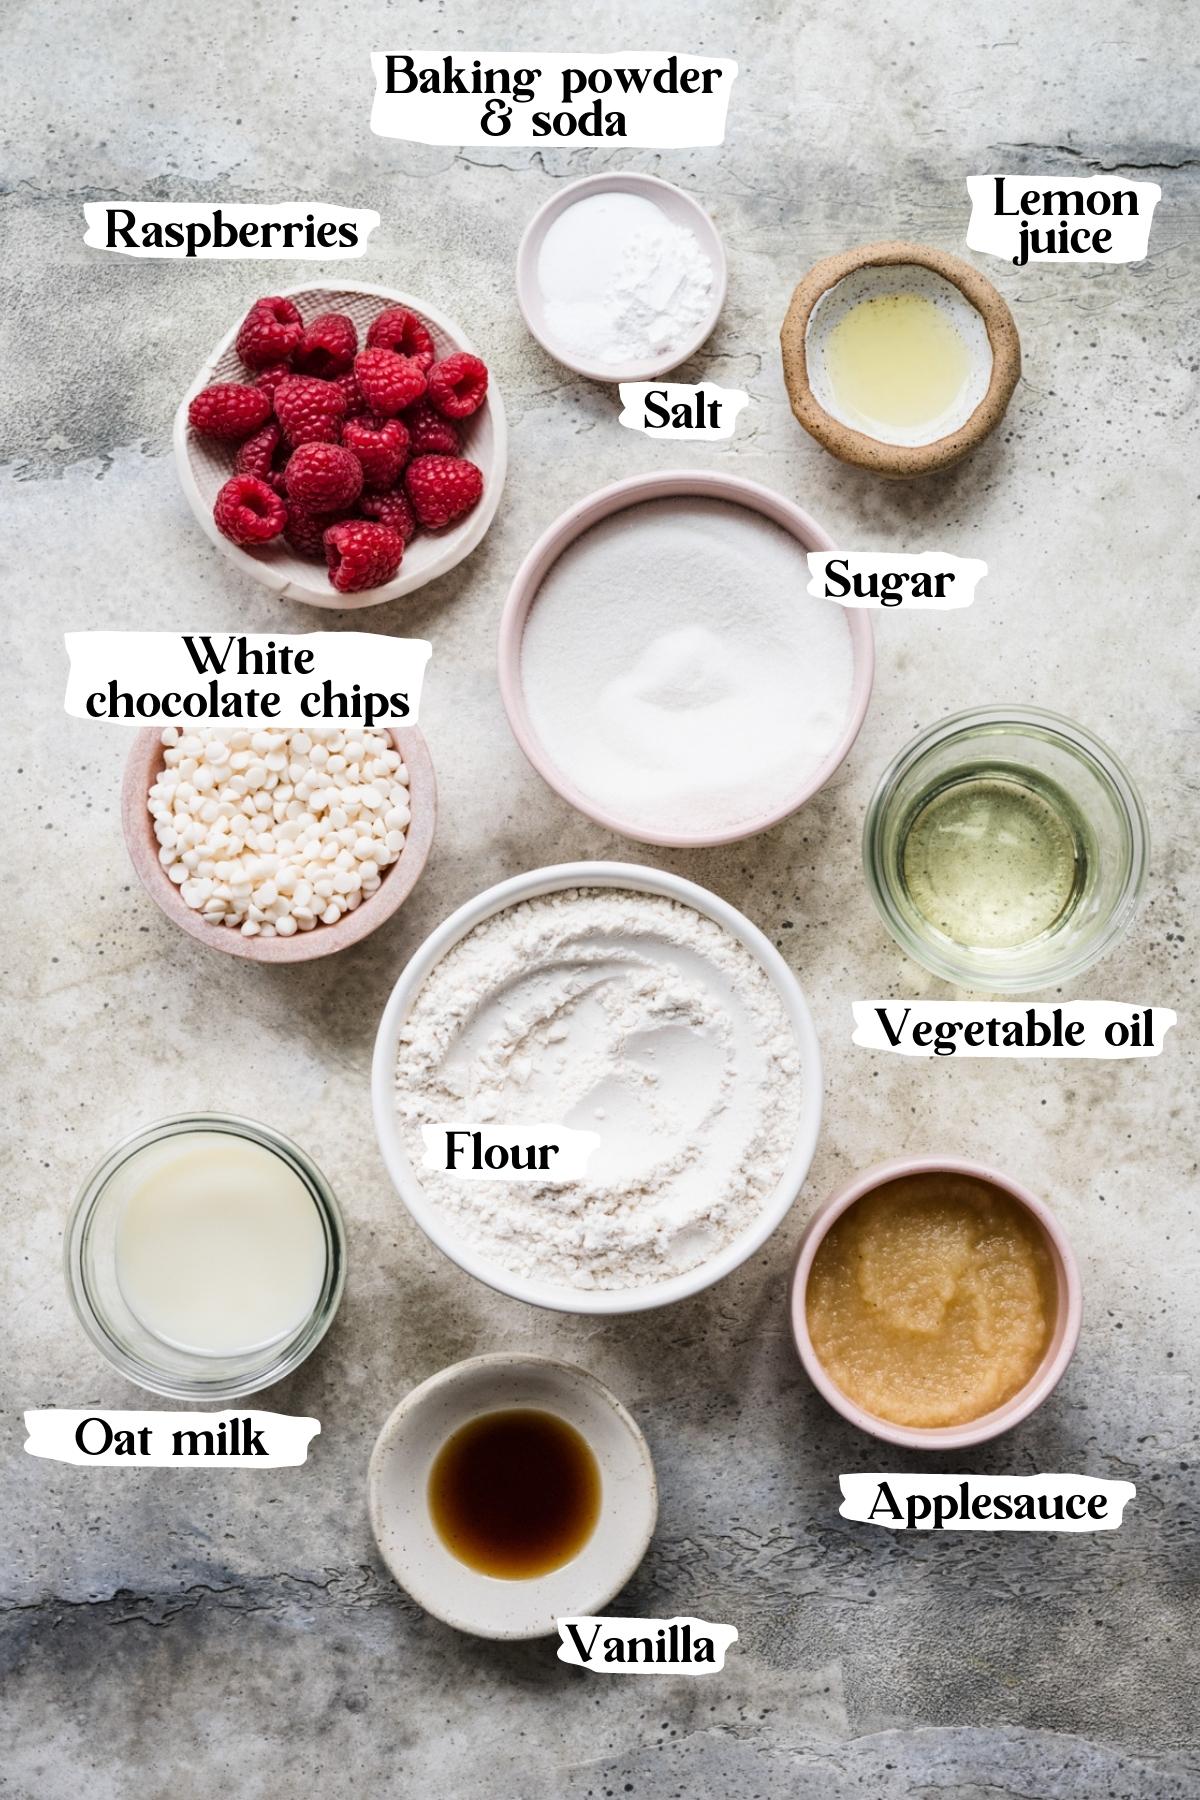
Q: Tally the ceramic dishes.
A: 8